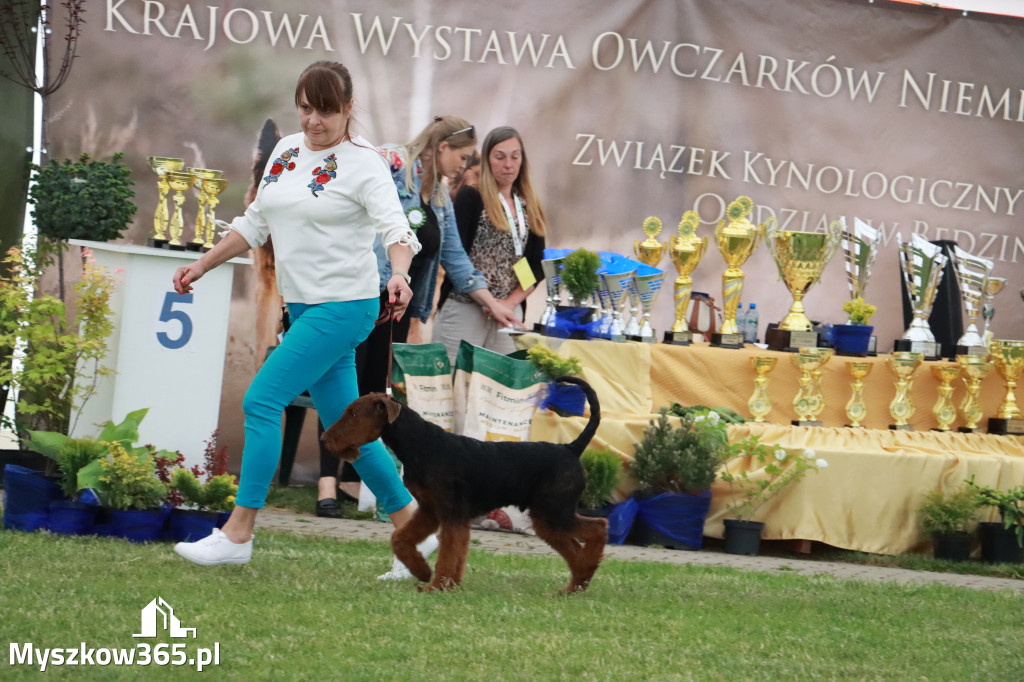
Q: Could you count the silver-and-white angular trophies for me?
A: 3